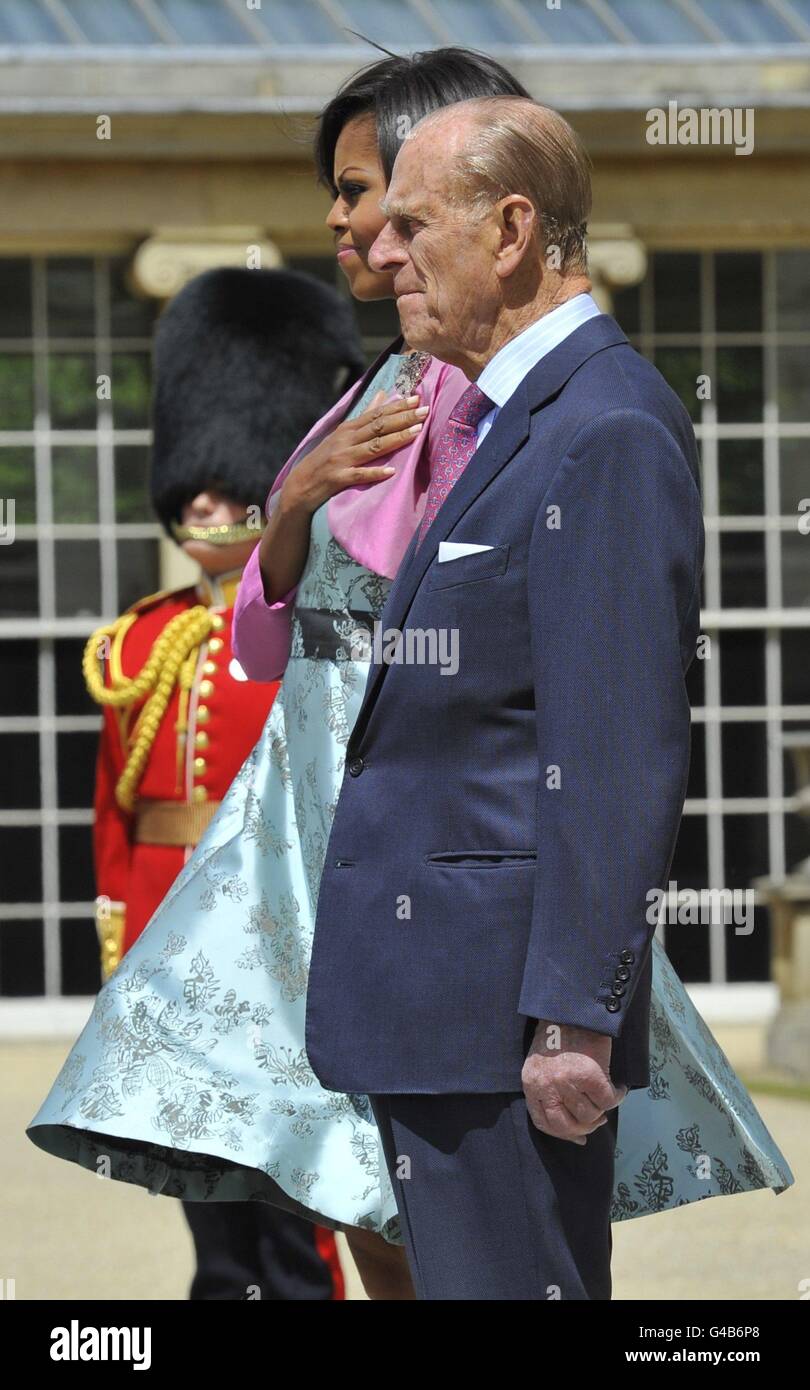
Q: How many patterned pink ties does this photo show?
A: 1